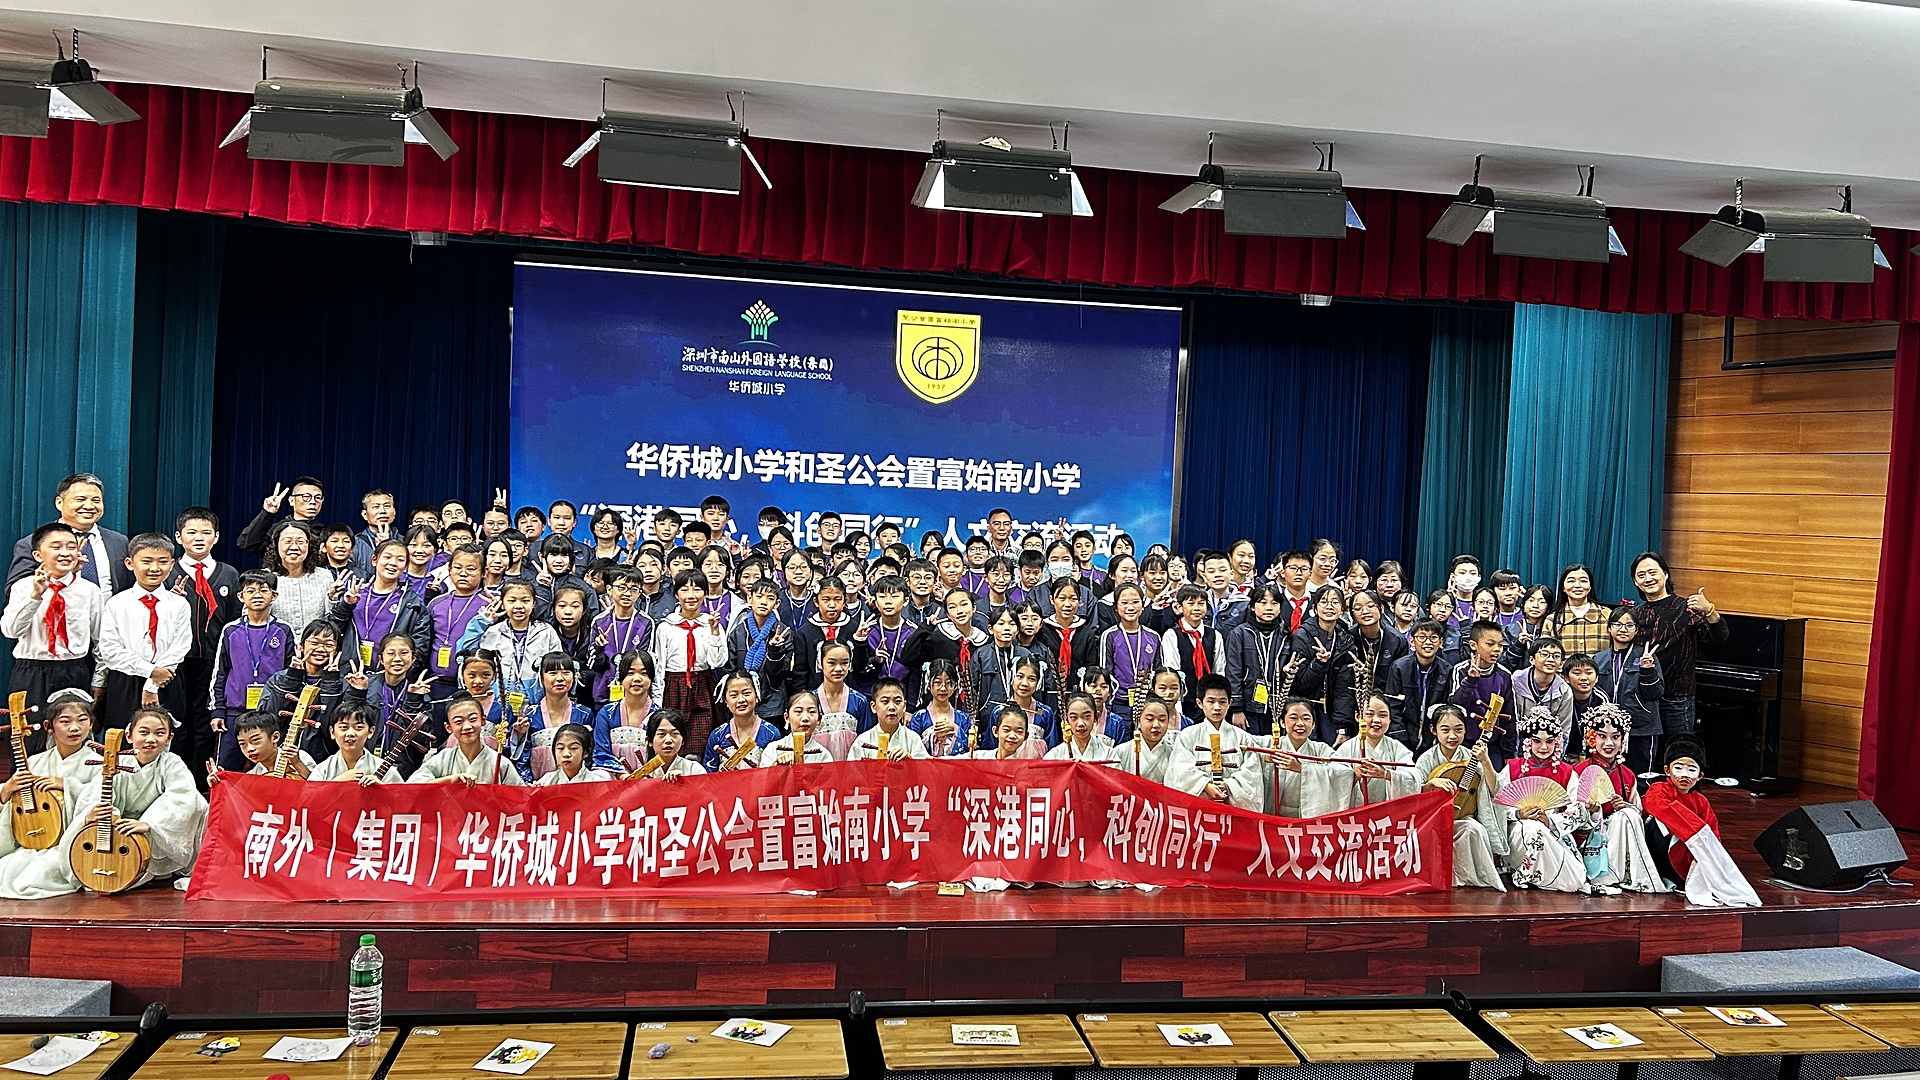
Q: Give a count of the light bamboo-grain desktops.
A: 10